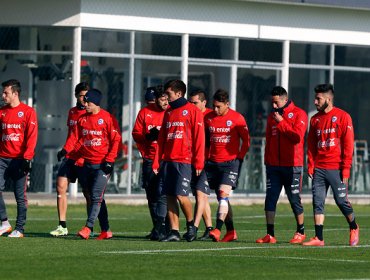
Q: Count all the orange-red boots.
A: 8